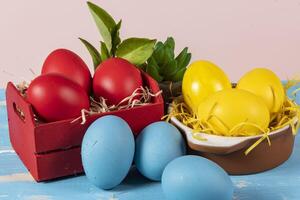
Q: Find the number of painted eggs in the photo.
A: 9